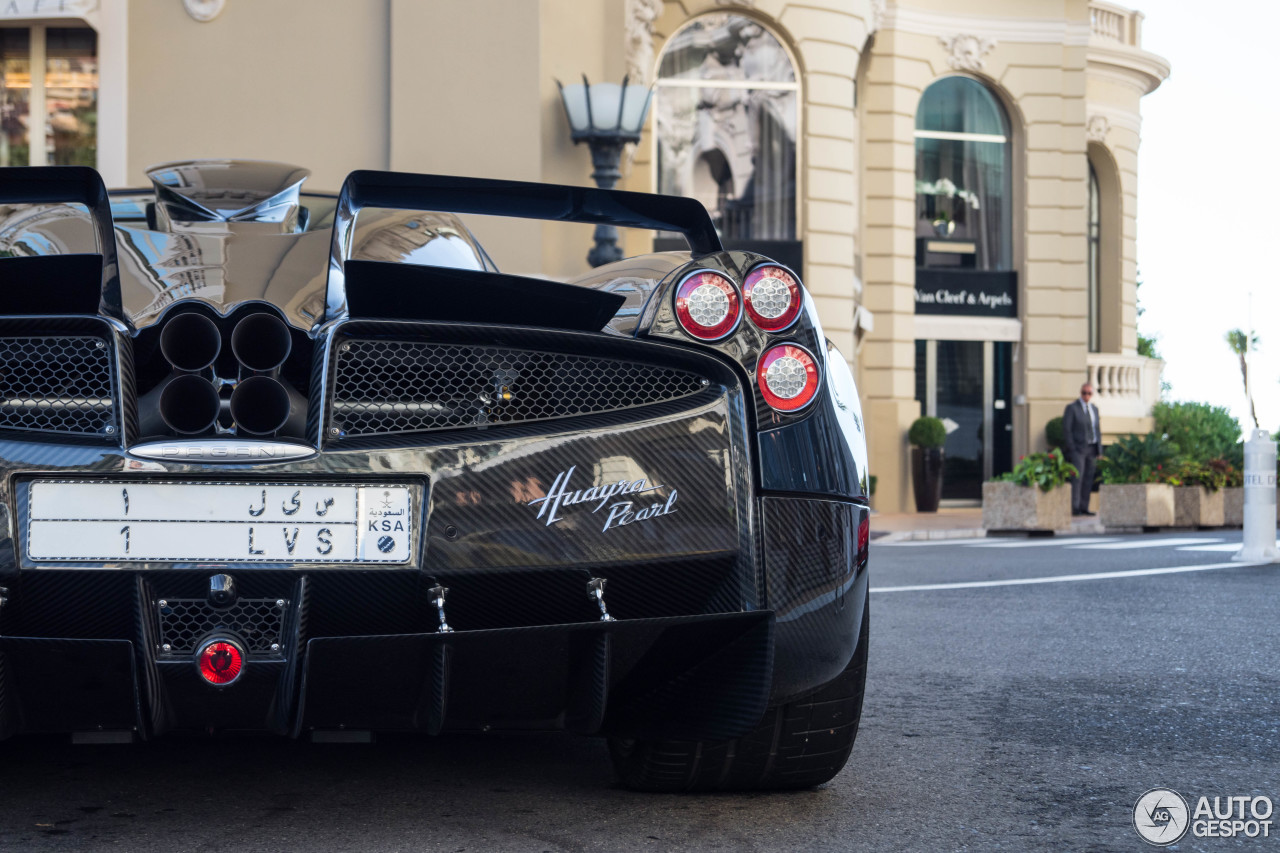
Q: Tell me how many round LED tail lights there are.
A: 3